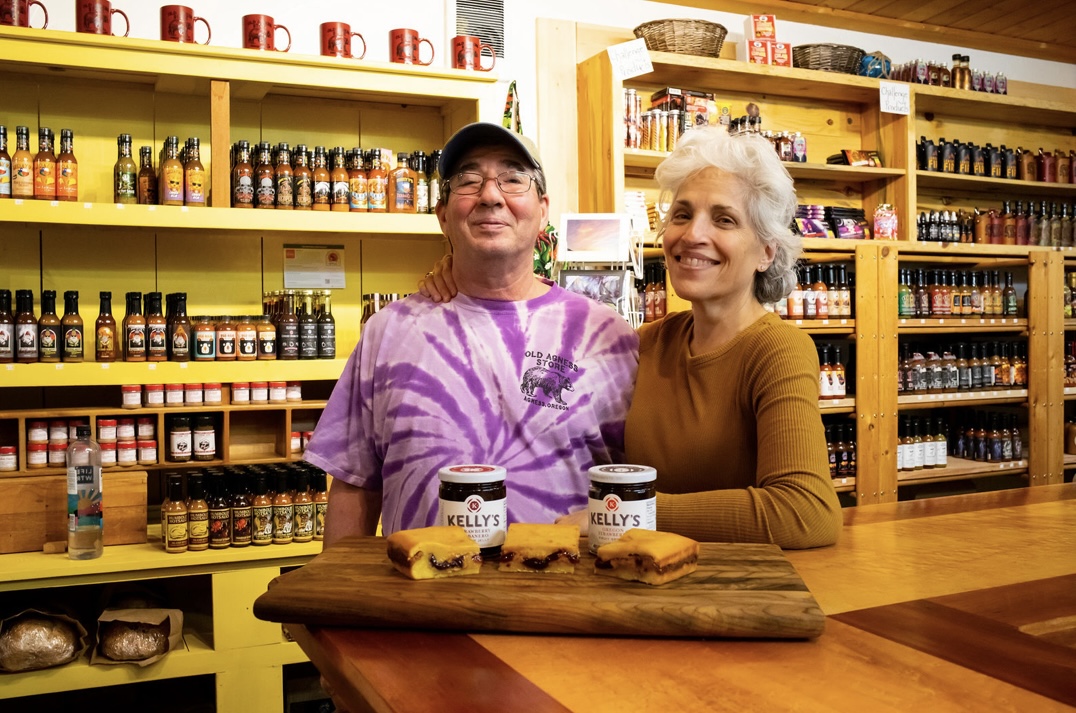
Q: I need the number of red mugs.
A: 7